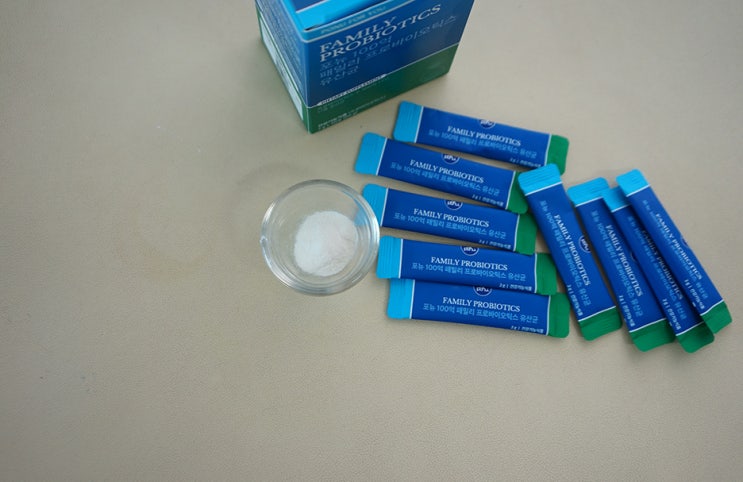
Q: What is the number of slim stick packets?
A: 9